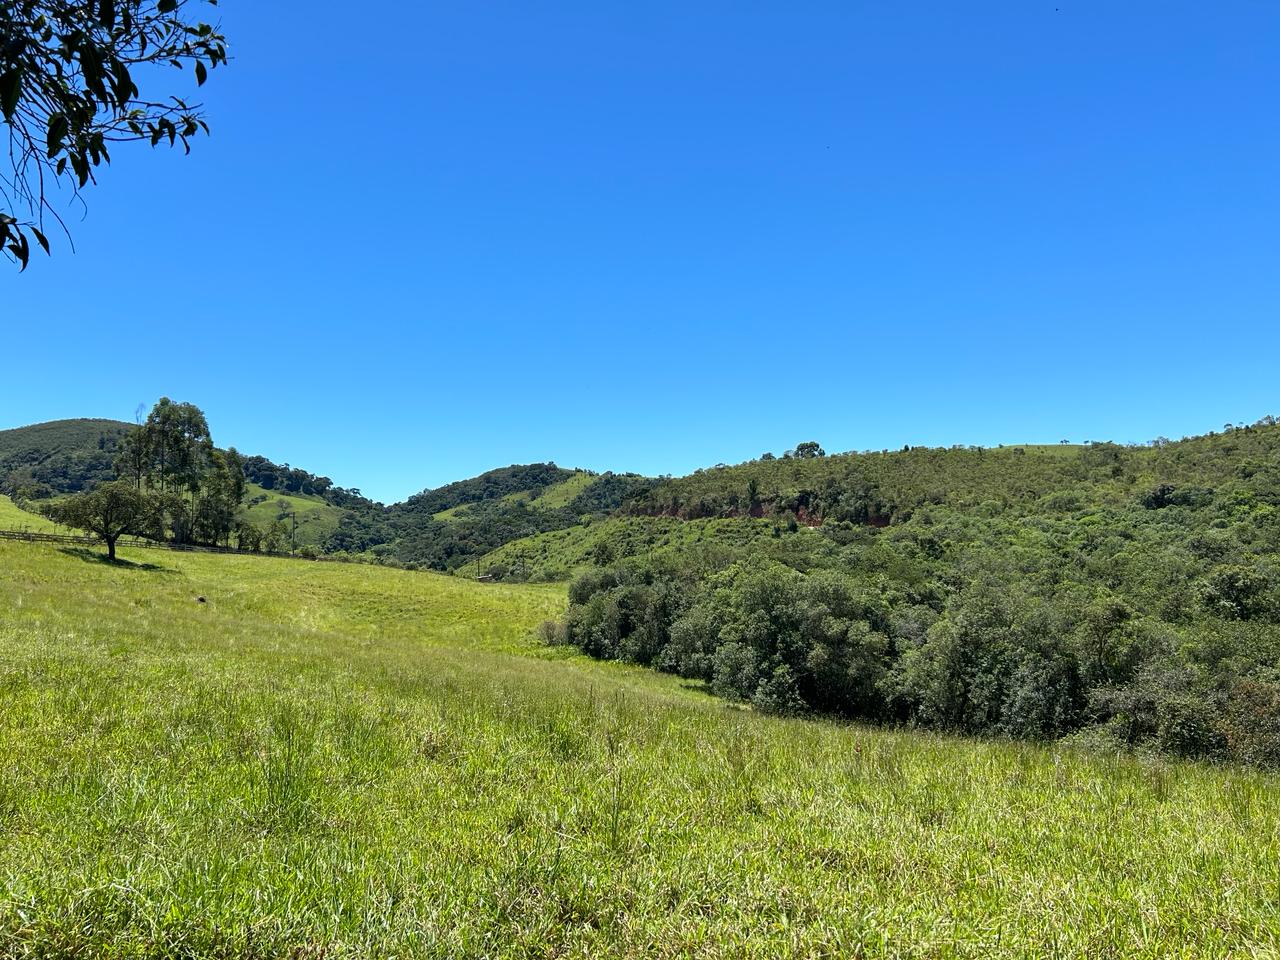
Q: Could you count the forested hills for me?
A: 3